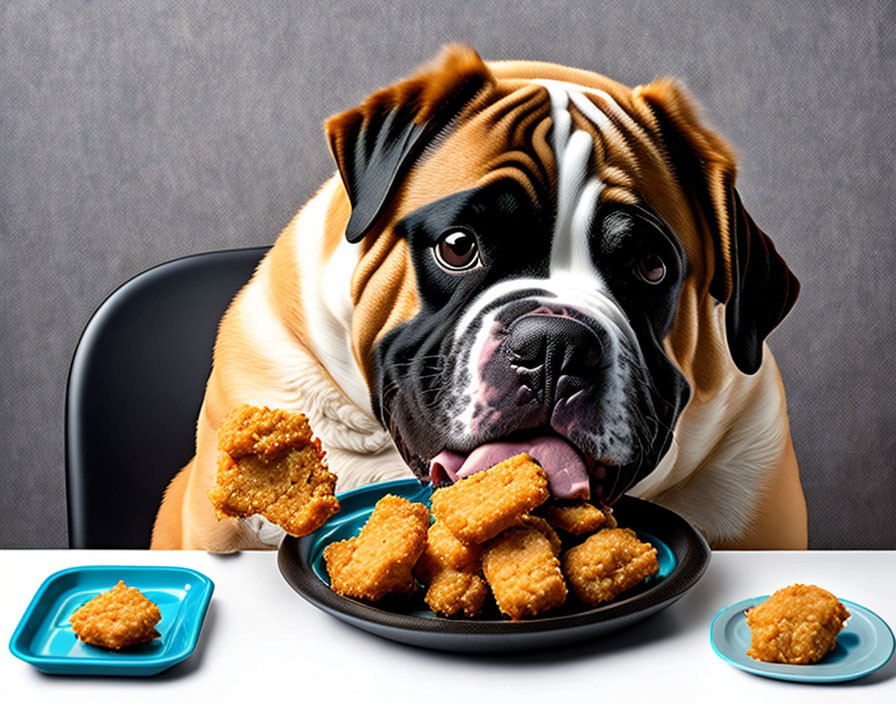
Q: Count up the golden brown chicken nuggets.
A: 11